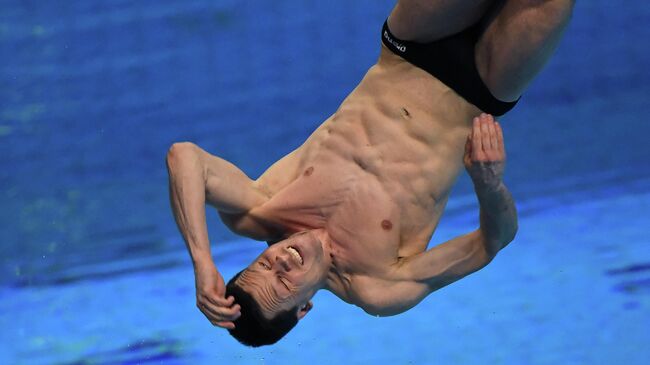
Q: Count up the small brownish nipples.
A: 2